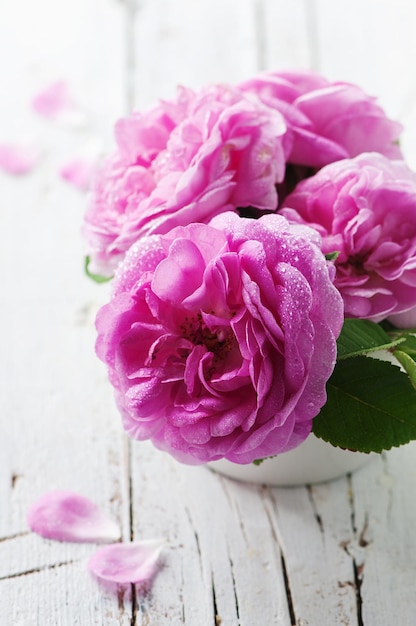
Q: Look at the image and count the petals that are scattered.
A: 5